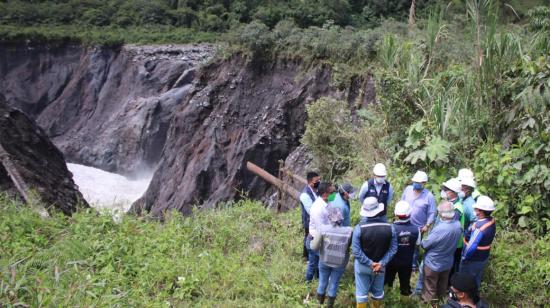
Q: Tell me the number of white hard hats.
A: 7